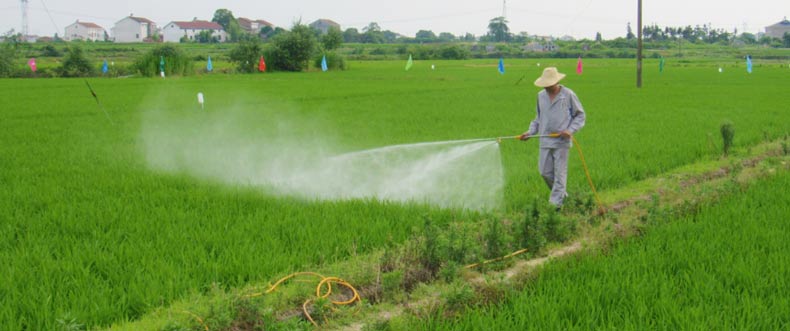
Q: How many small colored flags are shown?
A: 11